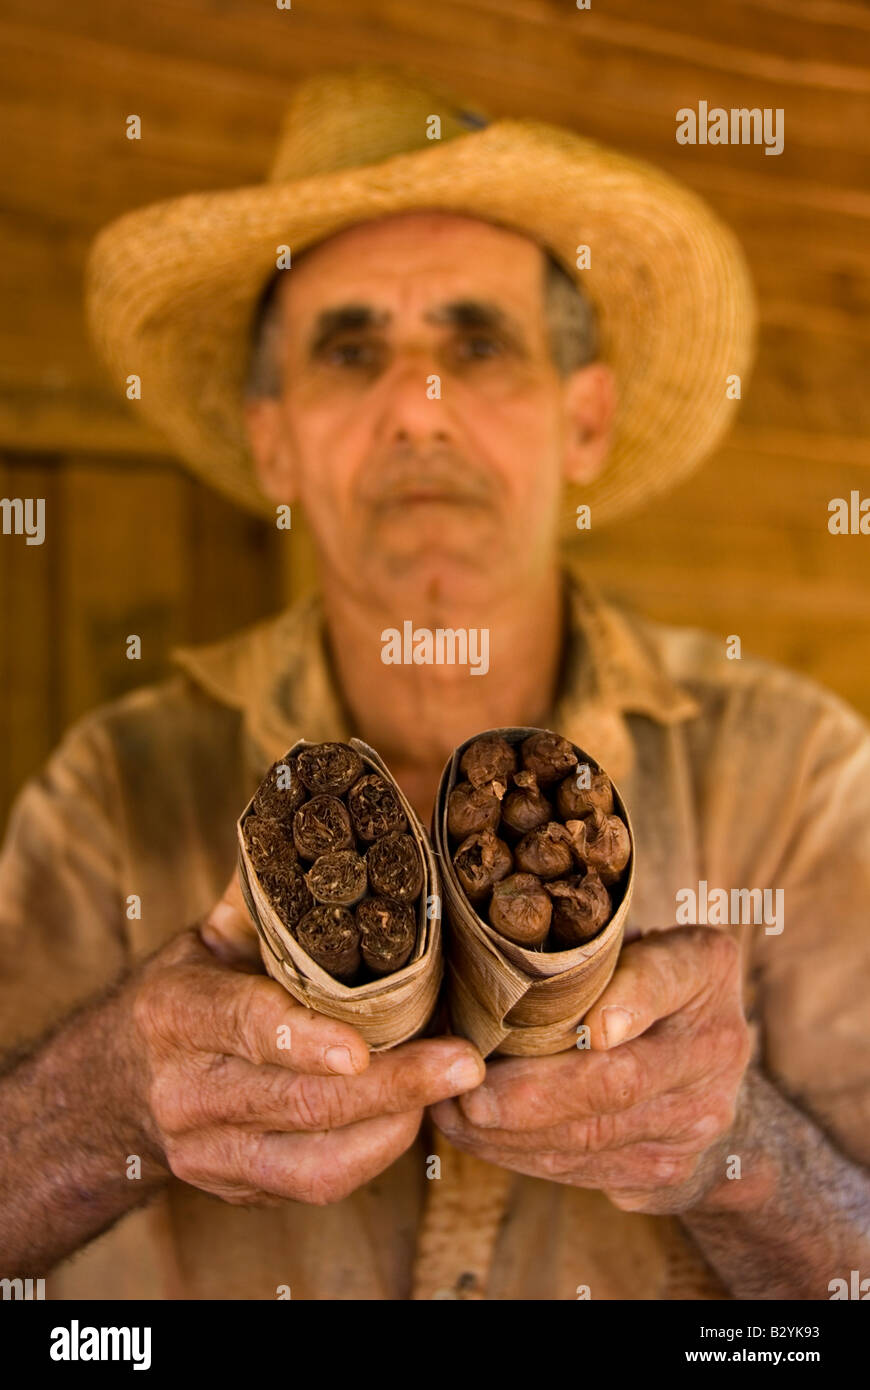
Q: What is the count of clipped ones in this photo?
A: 10